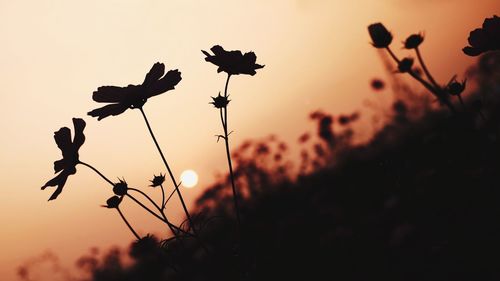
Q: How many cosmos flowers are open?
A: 4